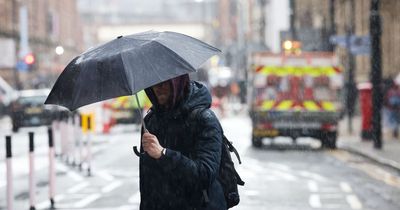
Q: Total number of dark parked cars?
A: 1